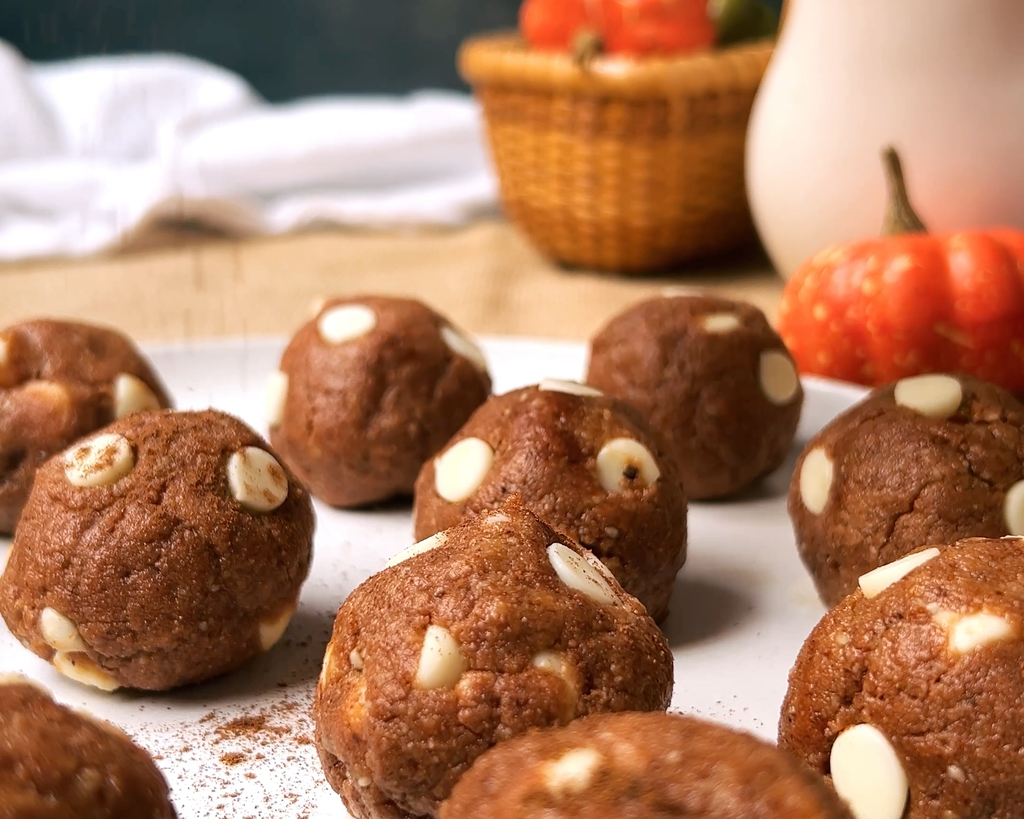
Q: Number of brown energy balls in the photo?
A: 10